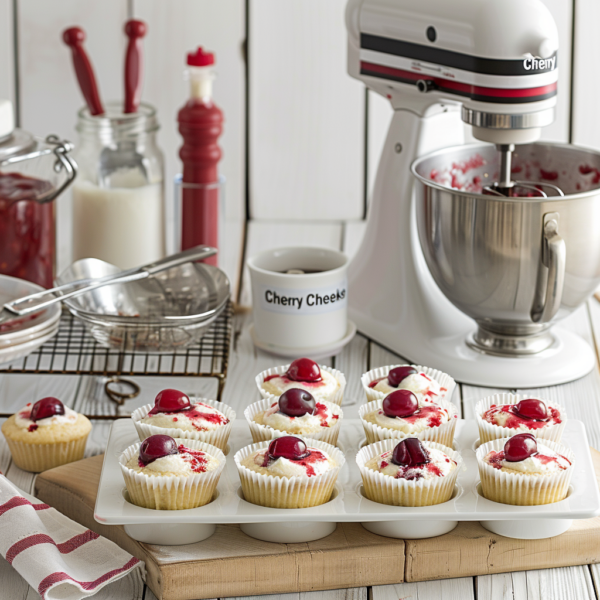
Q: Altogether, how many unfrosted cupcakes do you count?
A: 0